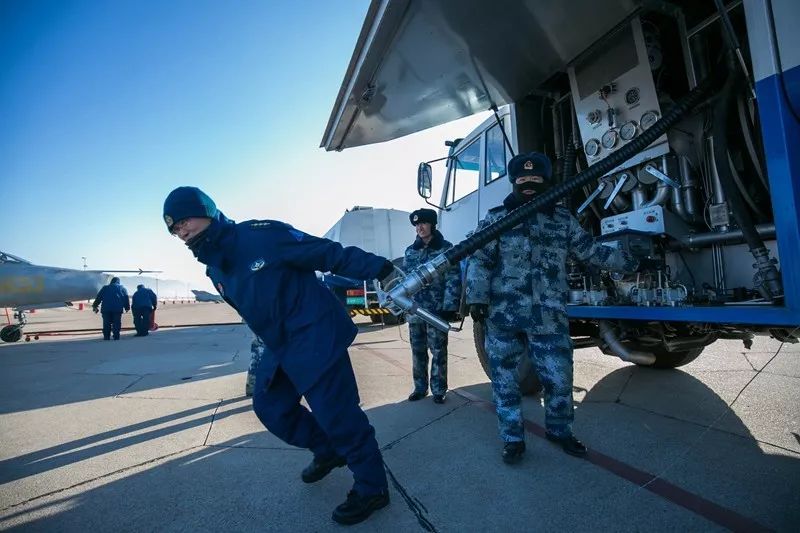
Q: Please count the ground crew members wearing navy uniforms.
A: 3